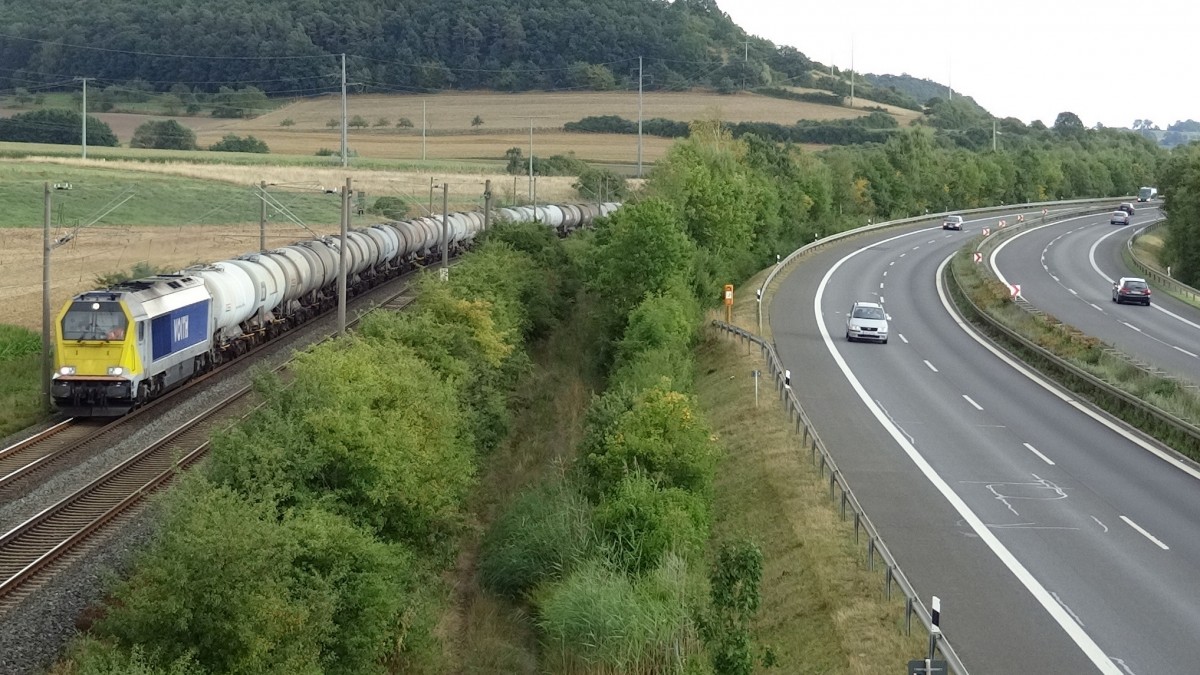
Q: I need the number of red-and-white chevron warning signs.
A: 6